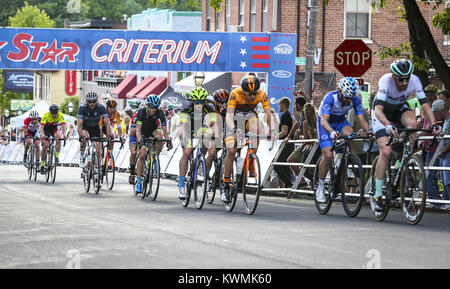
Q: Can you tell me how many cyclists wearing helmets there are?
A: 10